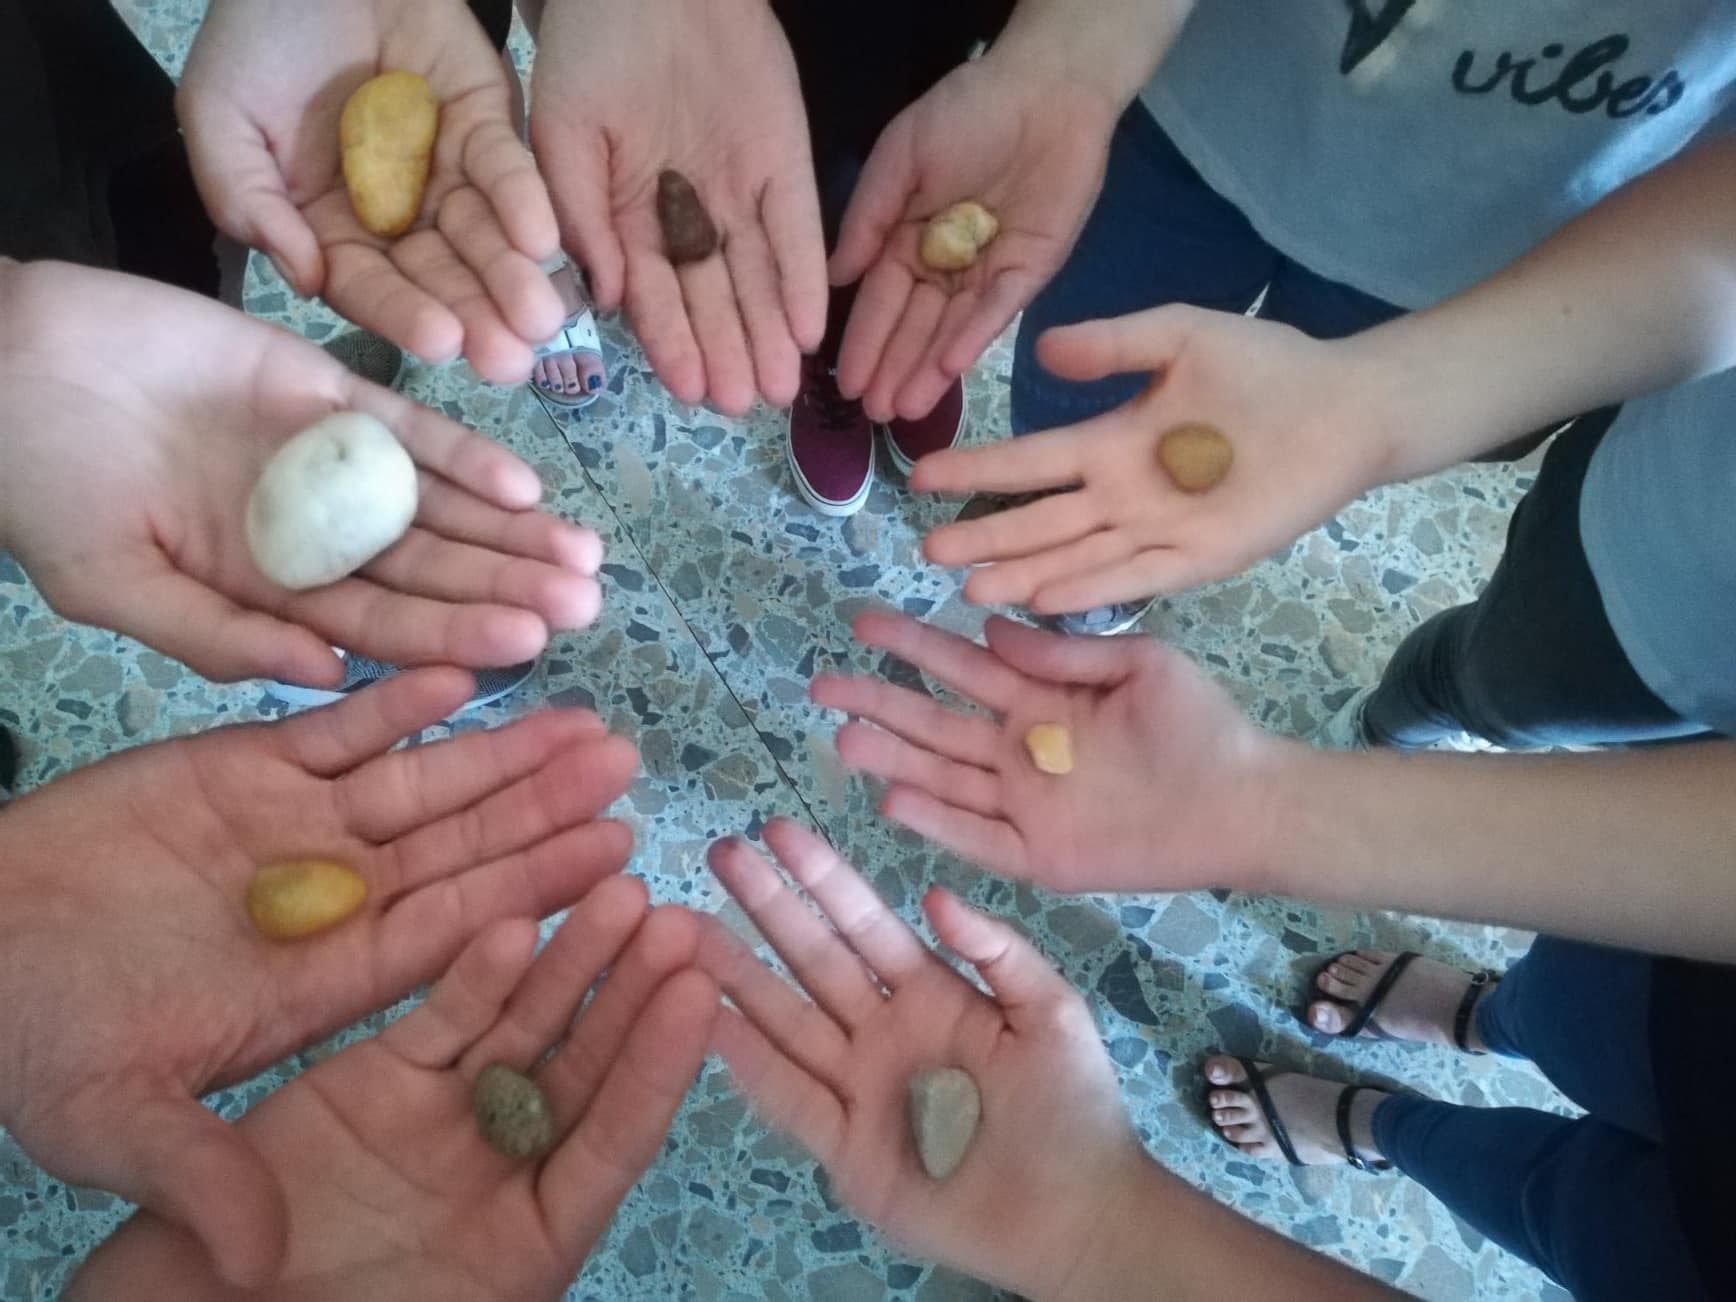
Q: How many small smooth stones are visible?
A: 9